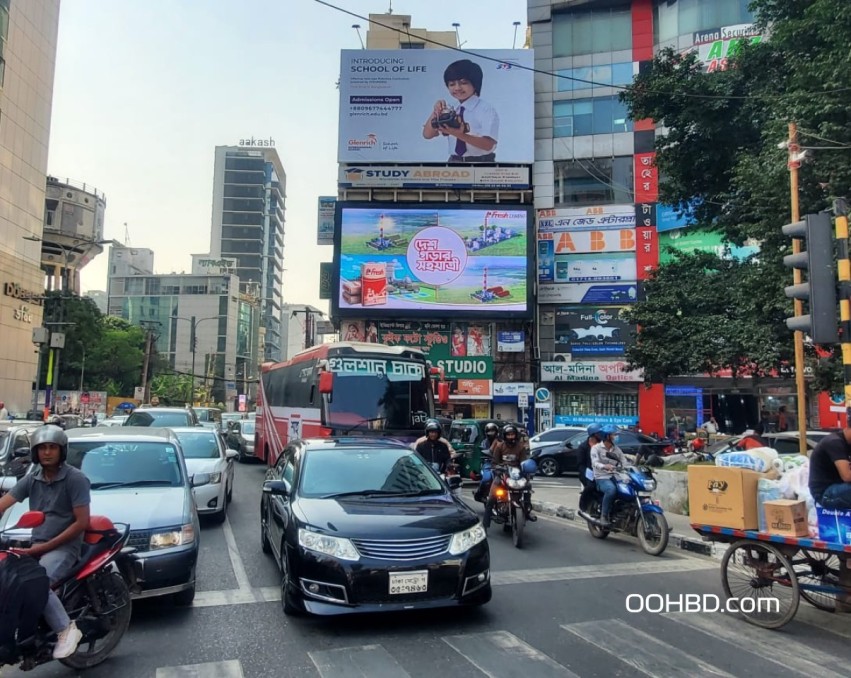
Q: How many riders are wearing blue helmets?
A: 2